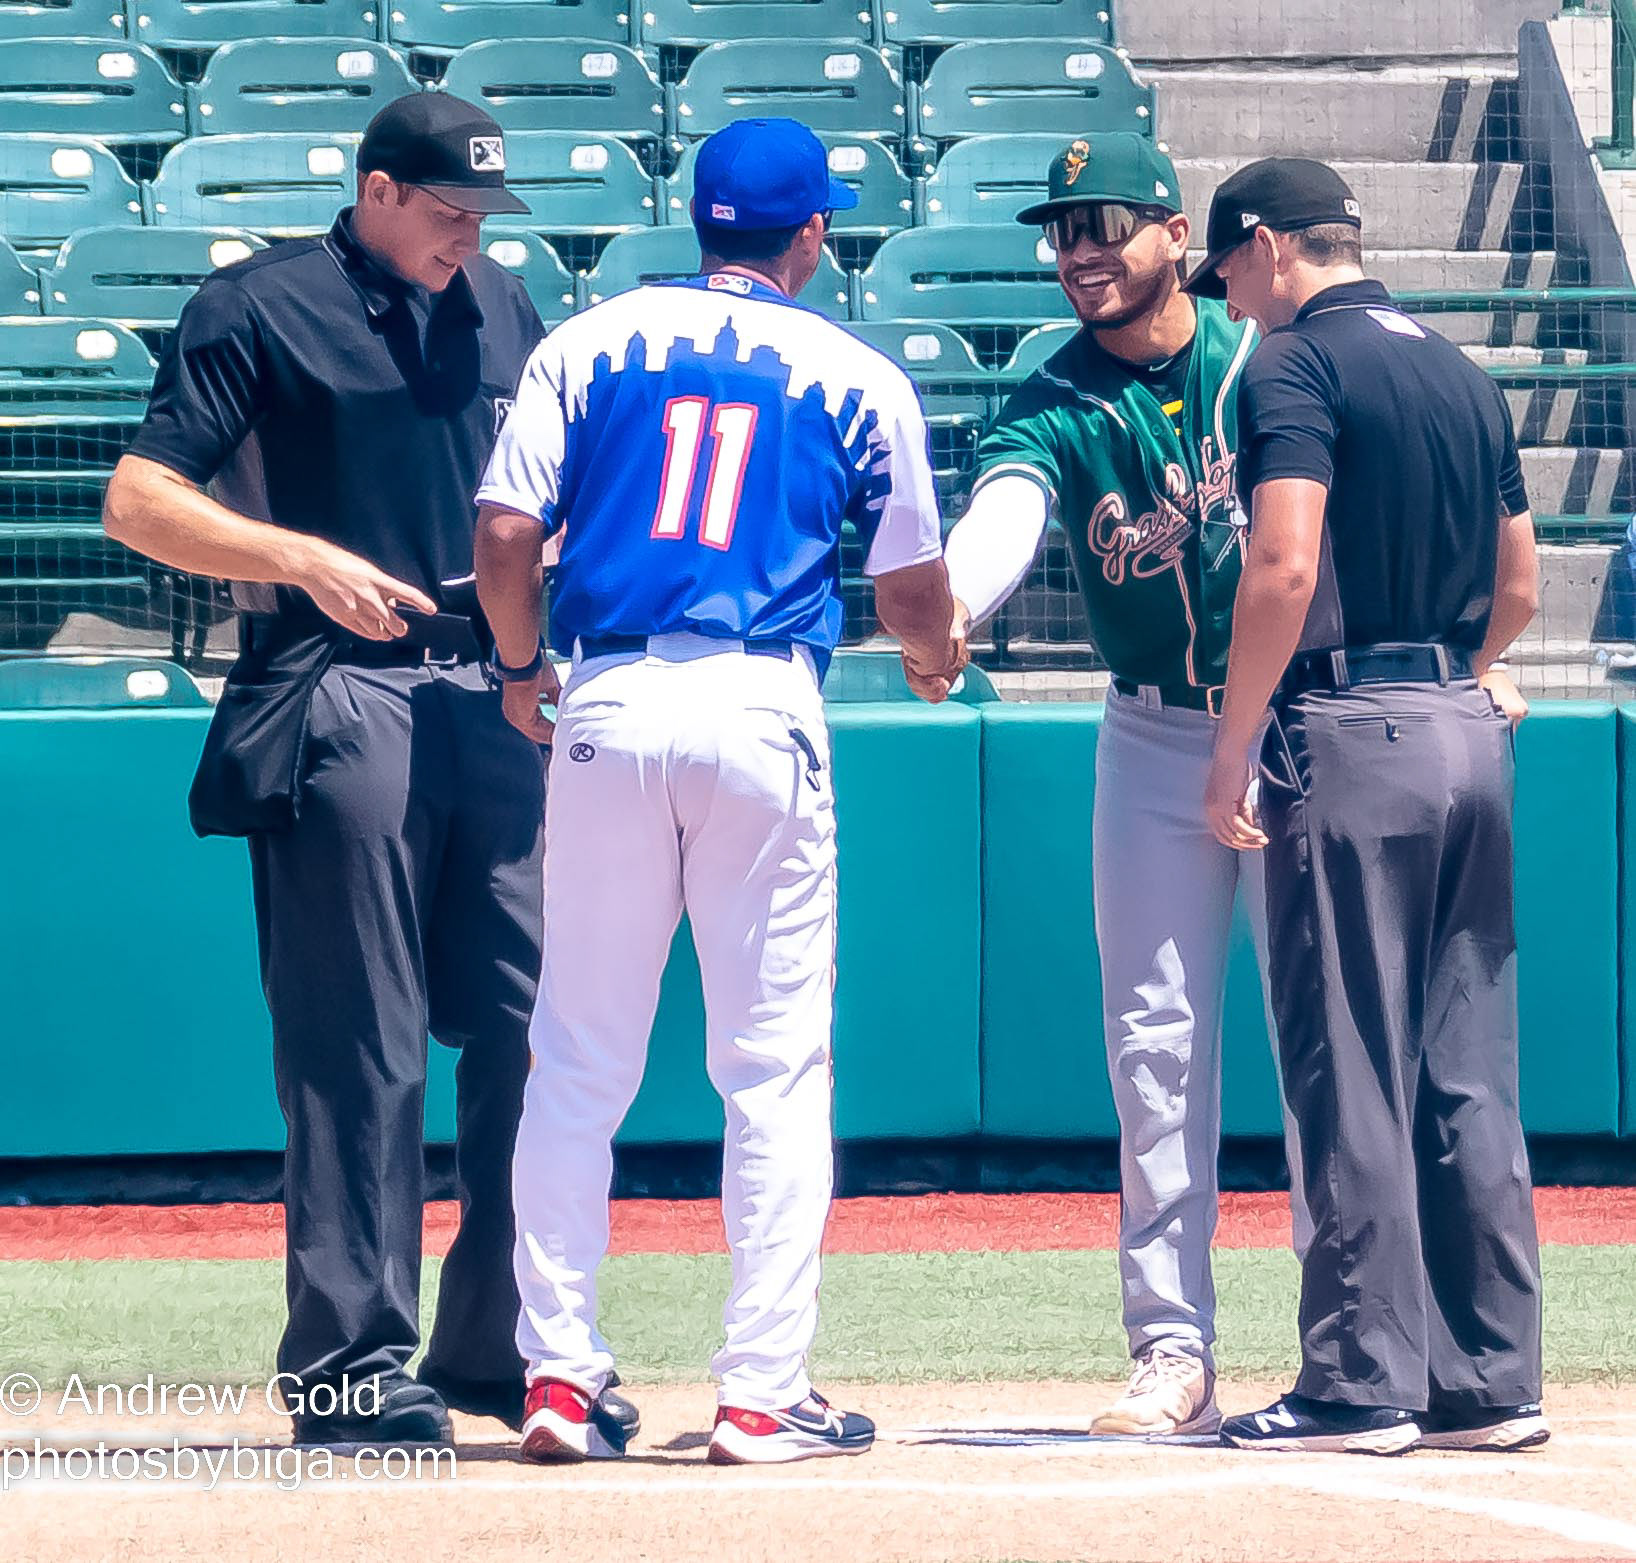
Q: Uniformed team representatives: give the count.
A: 2